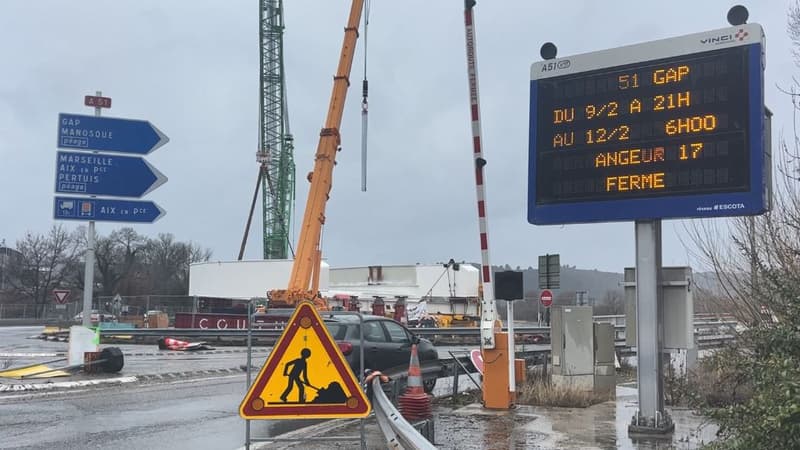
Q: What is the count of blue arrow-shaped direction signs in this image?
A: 3